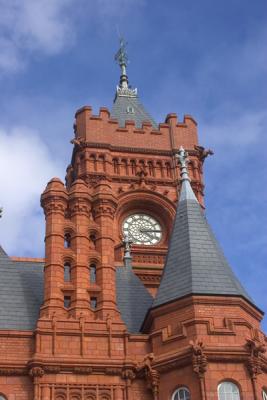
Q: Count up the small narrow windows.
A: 6